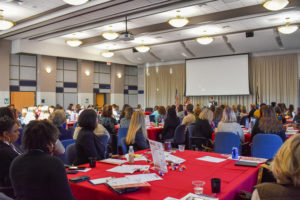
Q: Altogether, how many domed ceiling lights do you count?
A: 10